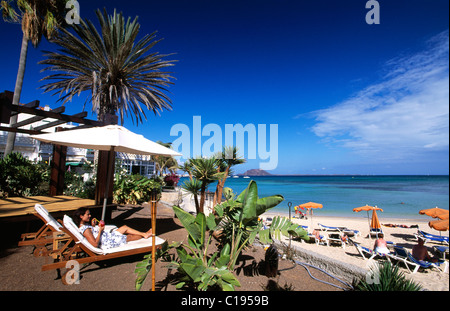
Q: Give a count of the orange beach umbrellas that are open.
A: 4